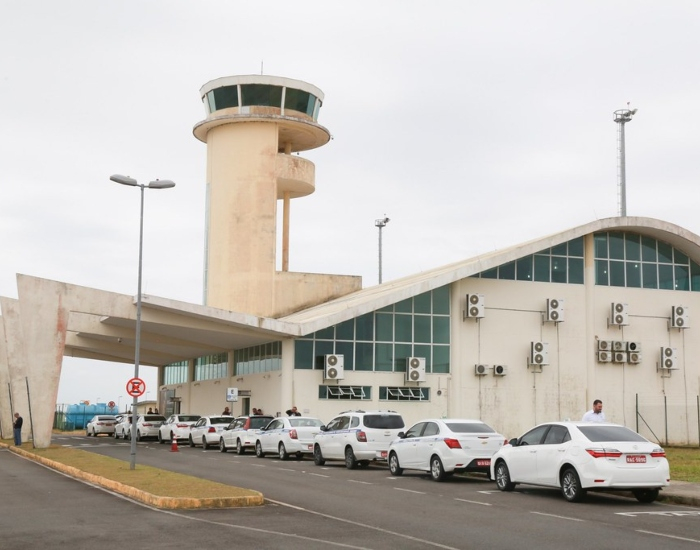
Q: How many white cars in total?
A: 10